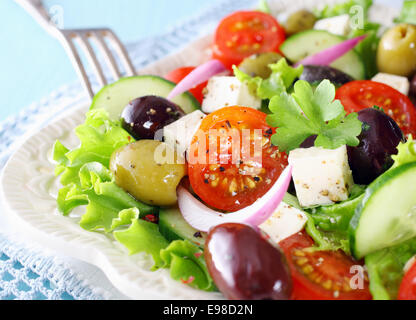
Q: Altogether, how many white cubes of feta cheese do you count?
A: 6